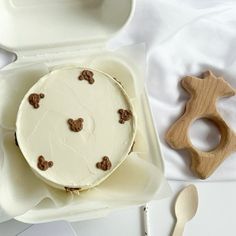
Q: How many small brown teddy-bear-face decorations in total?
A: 6